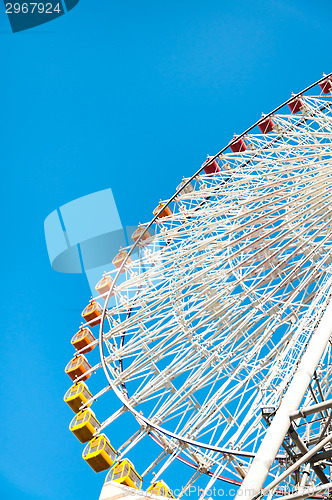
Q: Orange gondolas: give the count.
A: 7